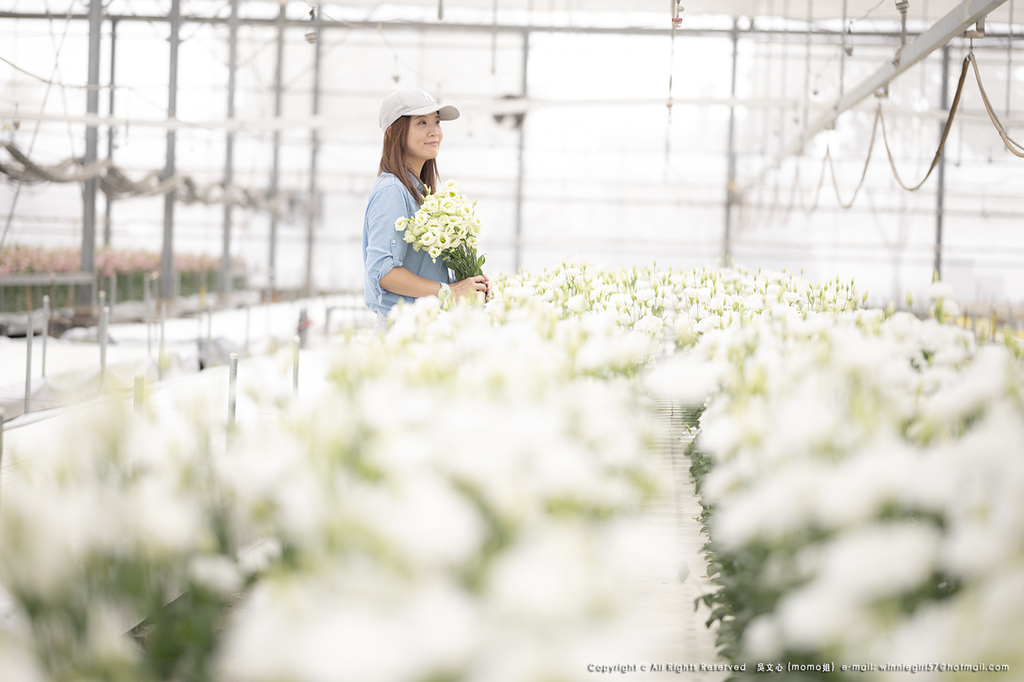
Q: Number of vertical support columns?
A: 9